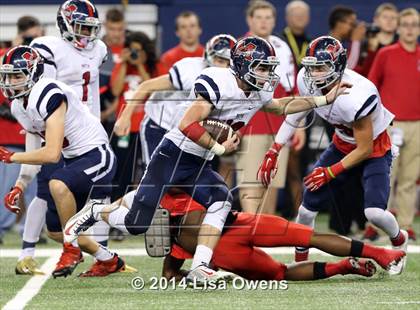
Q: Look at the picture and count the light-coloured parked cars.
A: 0